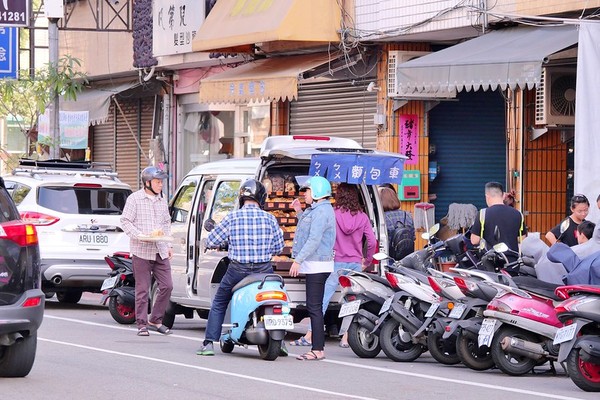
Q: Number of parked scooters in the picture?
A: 7